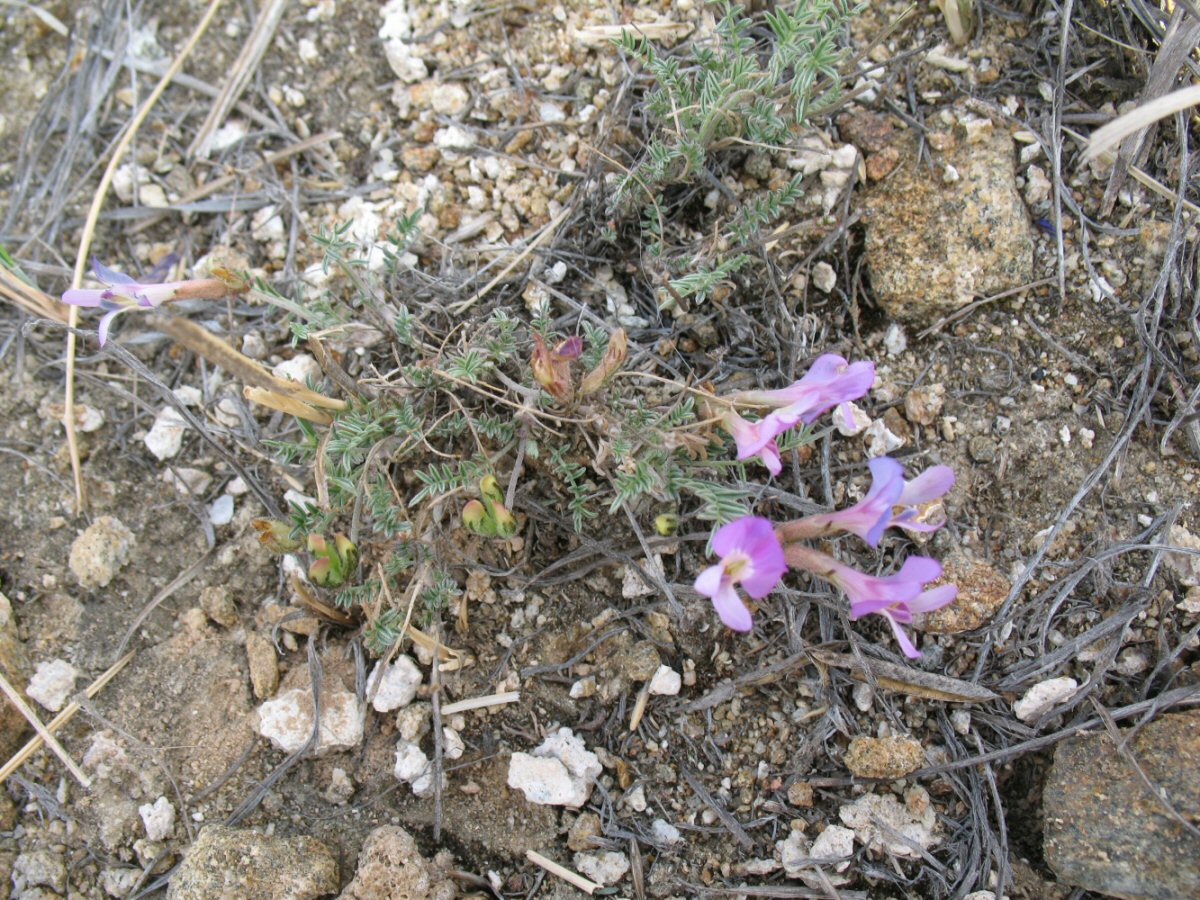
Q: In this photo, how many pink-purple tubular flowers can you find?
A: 6